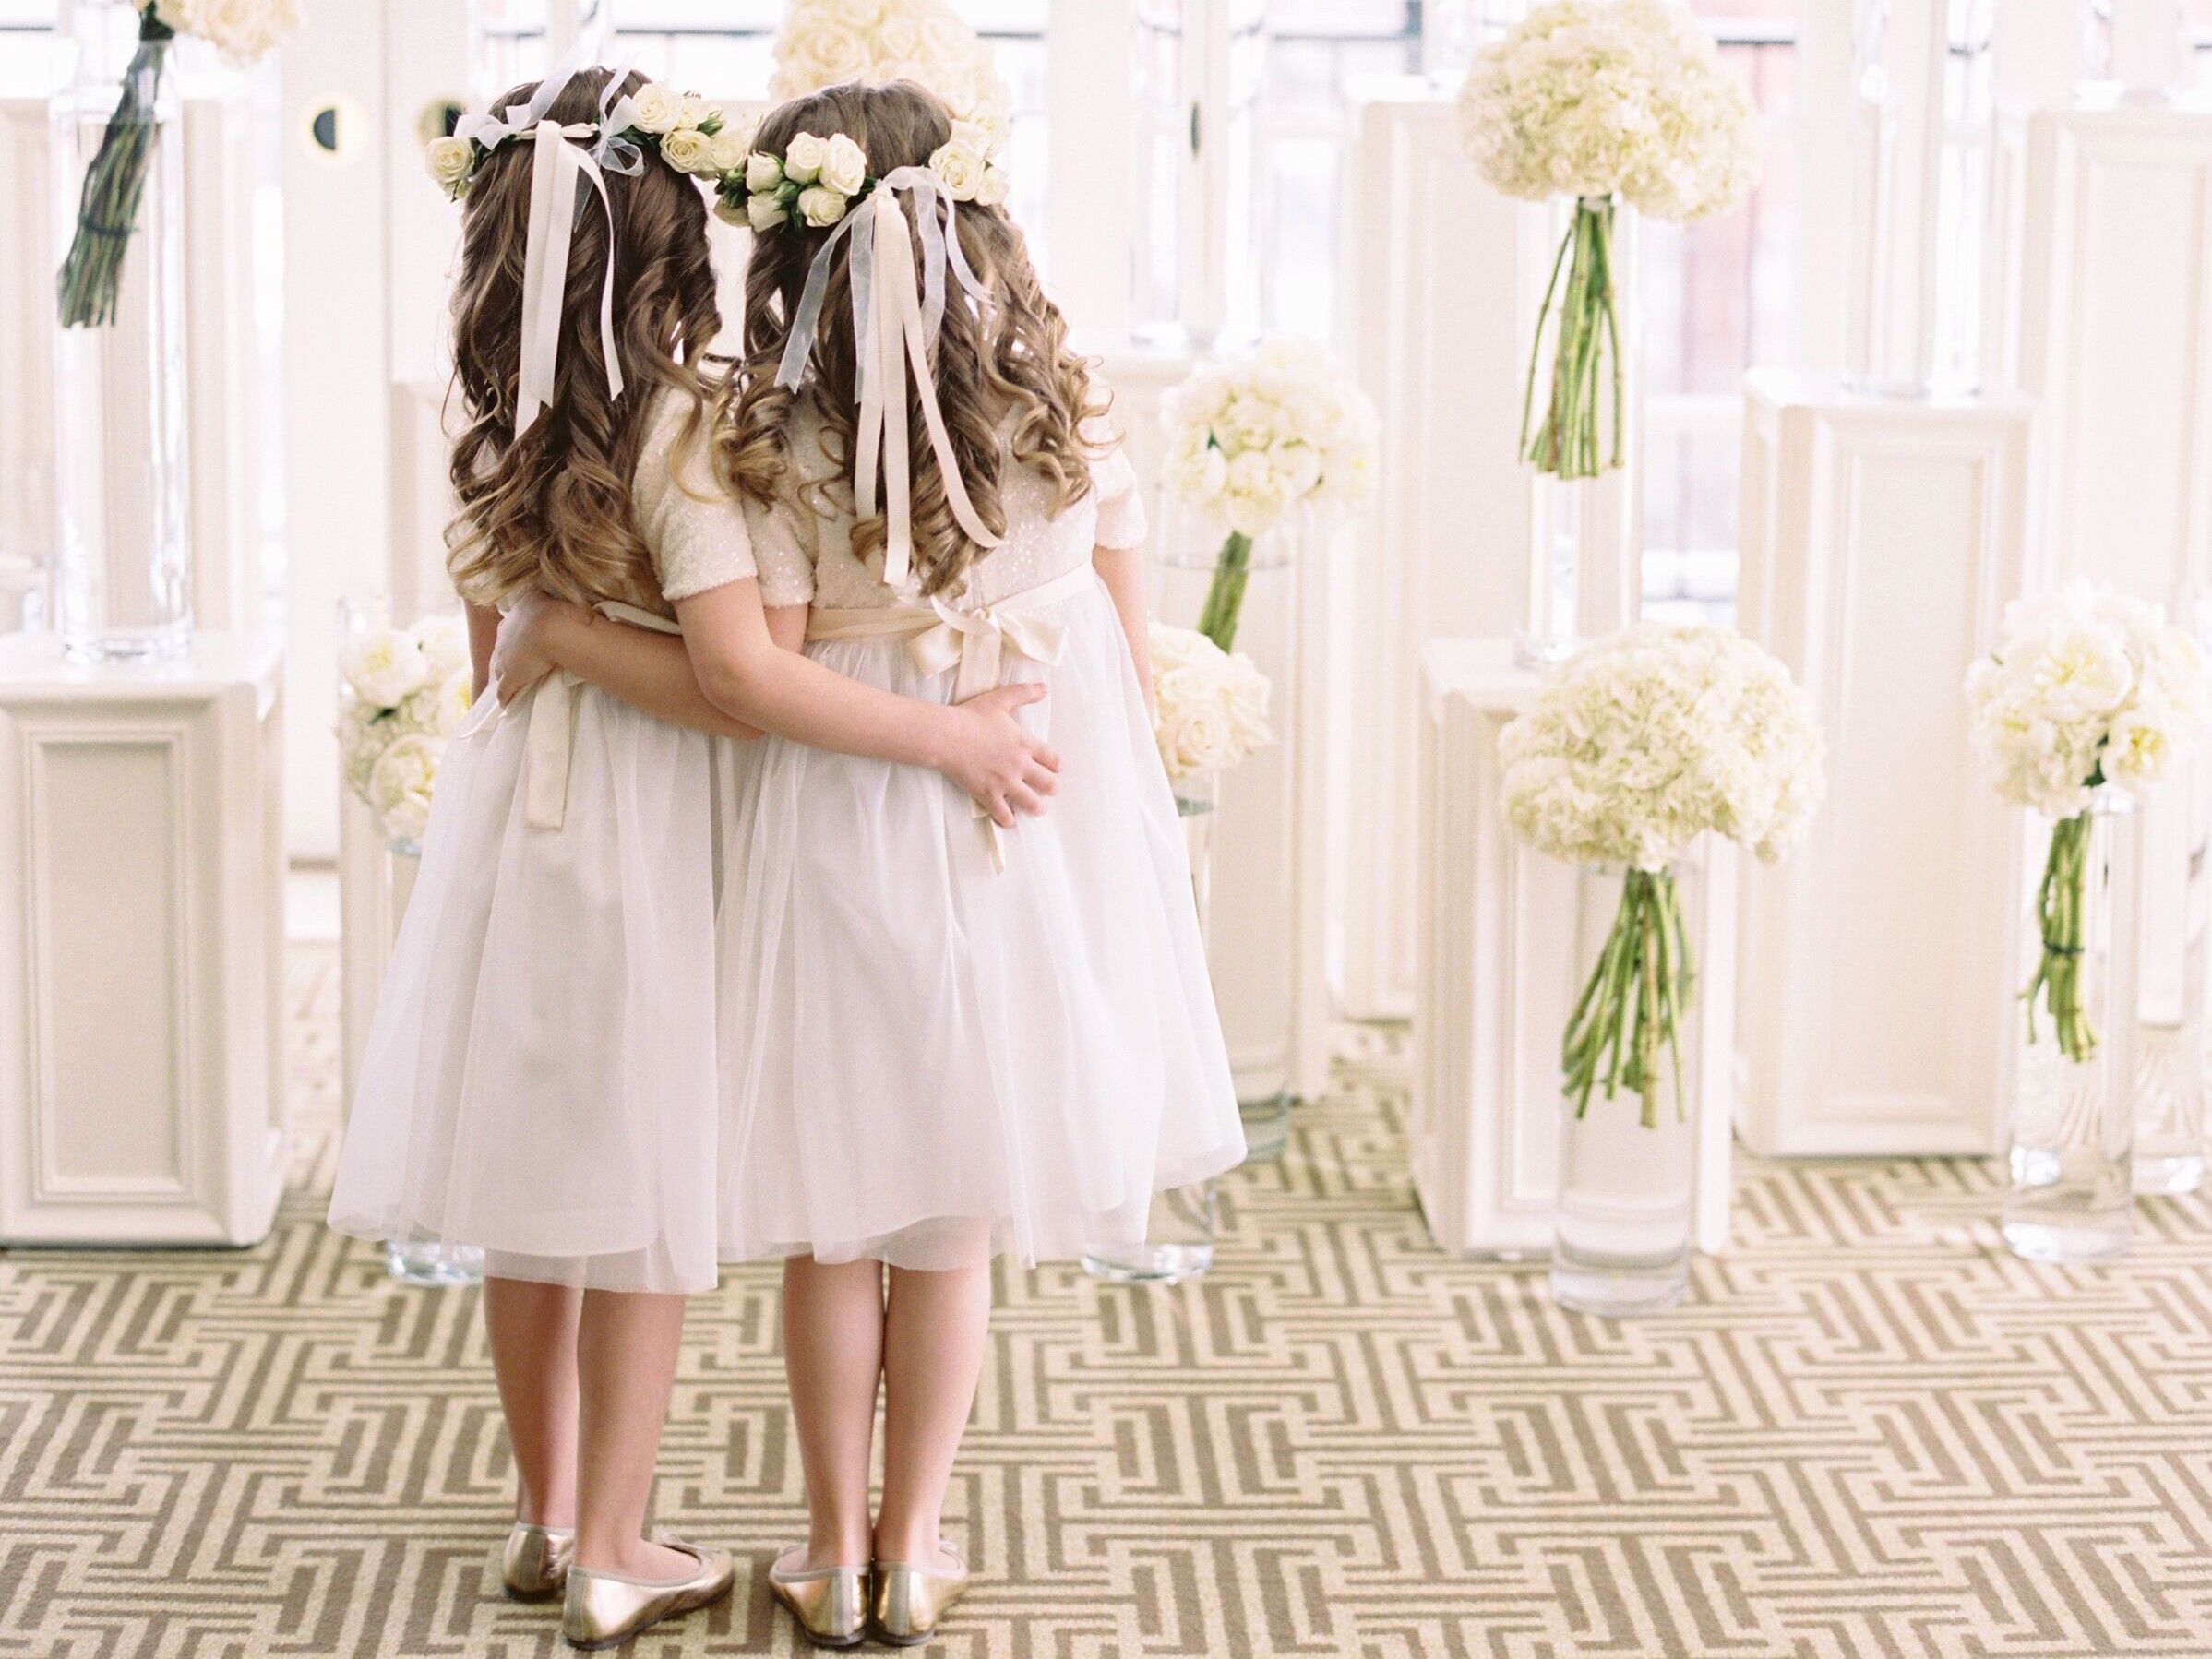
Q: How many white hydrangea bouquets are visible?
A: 2